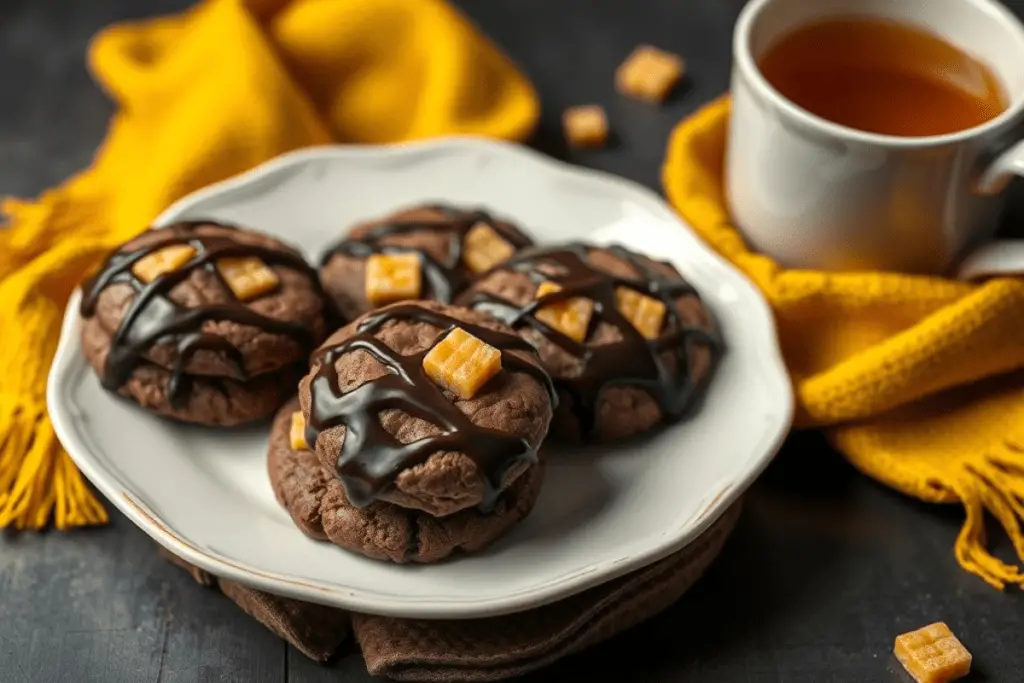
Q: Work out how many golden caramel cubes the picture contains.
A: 11